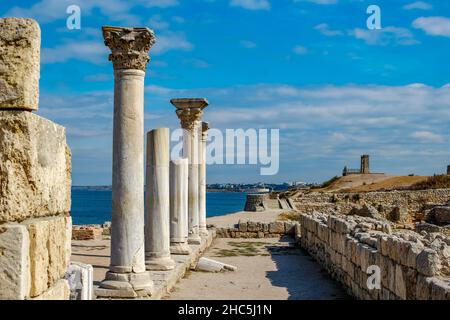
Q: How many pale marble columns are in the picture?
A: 5